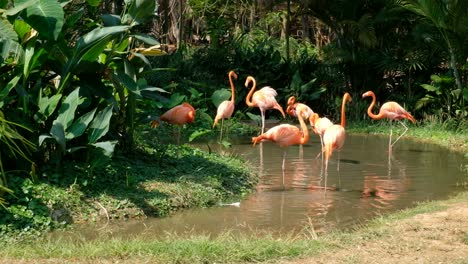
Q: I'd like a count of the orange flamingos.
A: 8